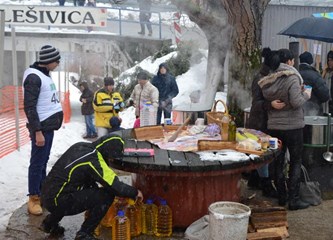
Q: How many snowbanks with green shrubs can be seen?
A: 1